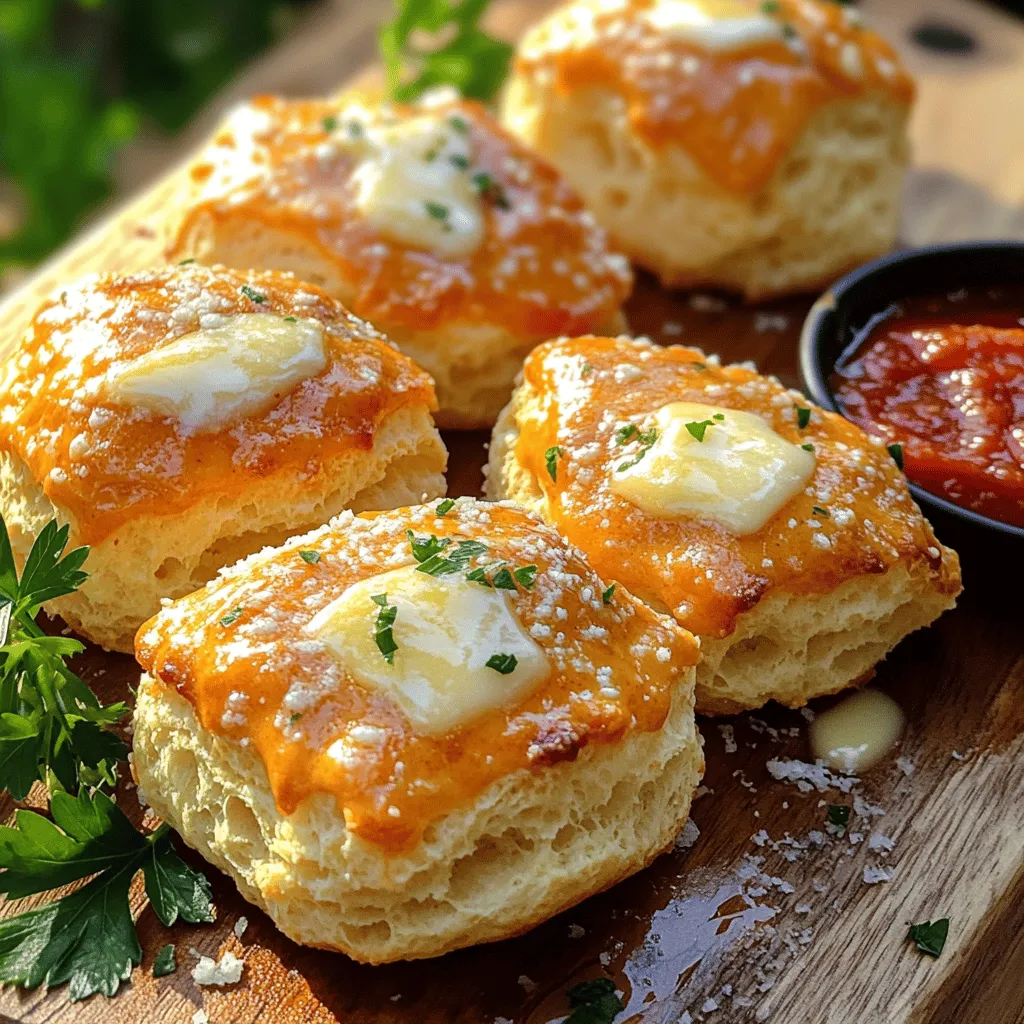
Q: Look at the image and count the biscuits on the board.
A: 5